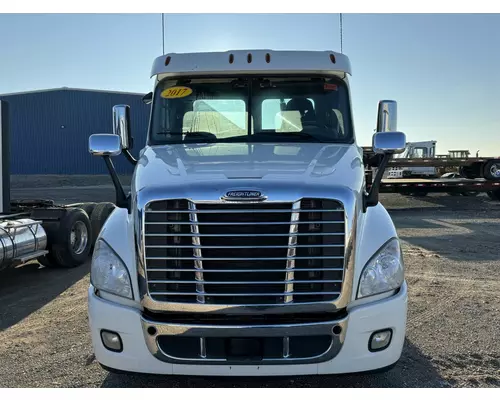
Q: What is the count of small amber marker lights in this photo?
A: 5